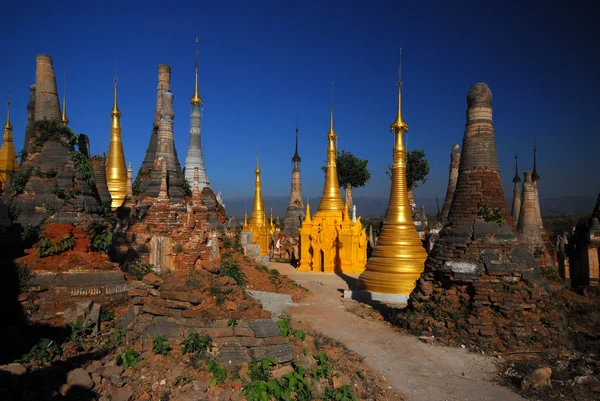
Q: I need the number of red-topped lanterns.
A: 0